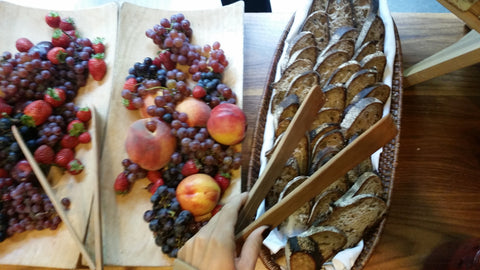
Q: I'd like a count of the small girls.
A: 0